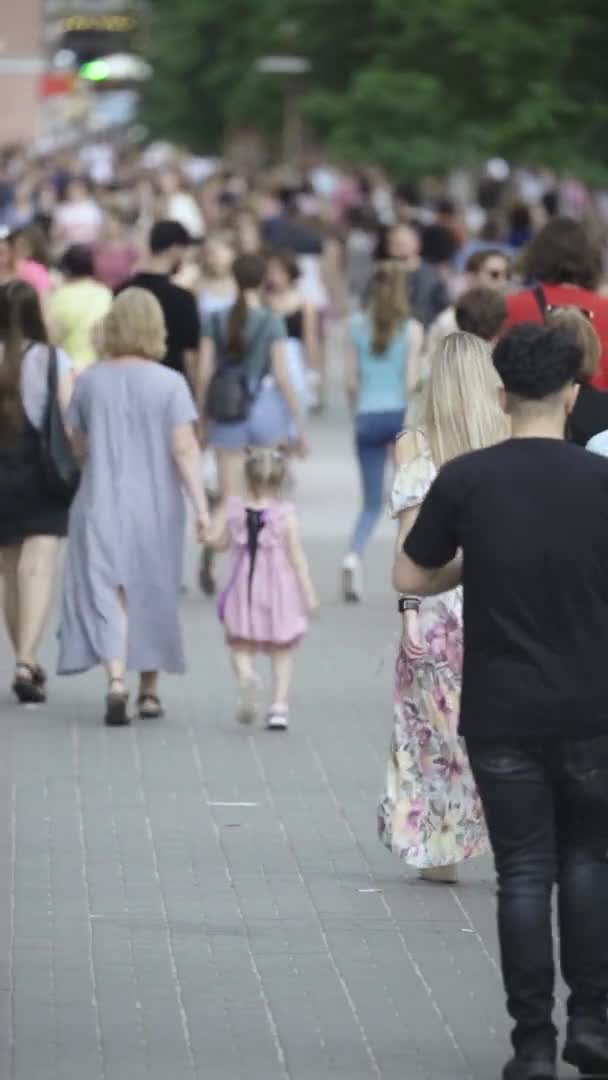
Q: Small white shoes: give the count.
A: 2